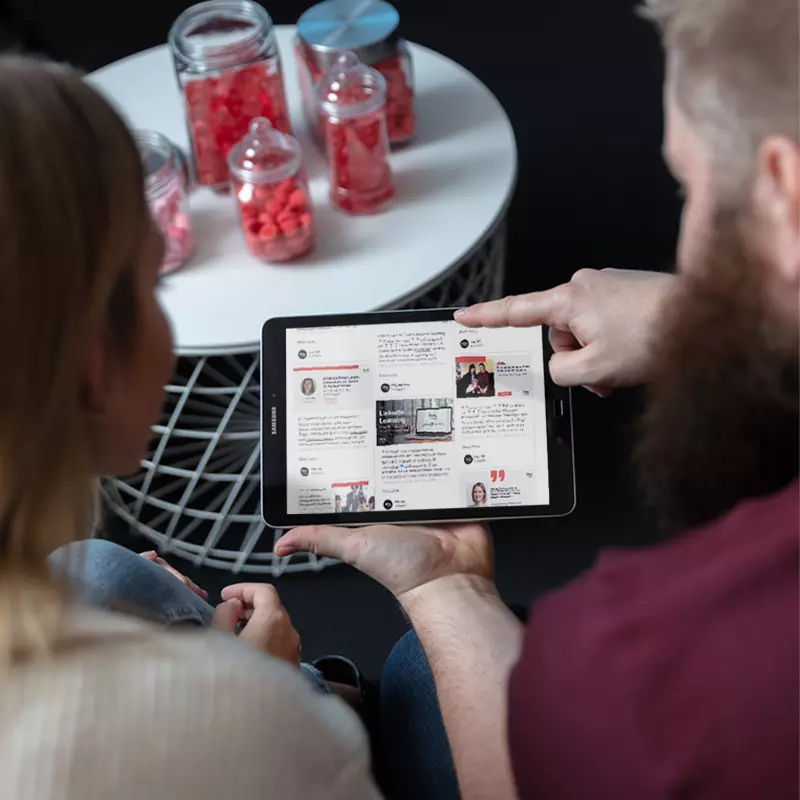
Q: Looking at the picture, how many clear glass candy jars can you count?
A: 5